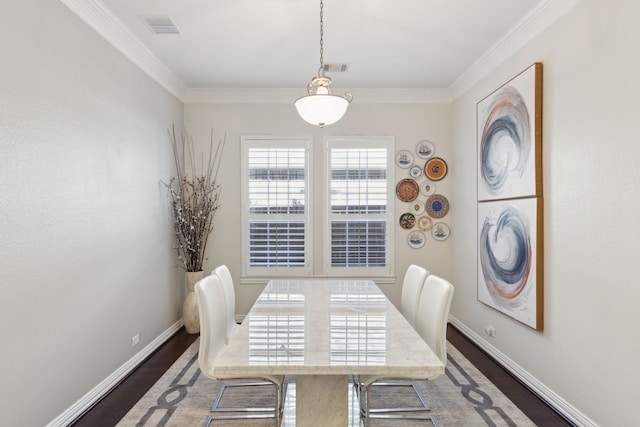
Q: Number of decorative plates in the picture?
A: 12